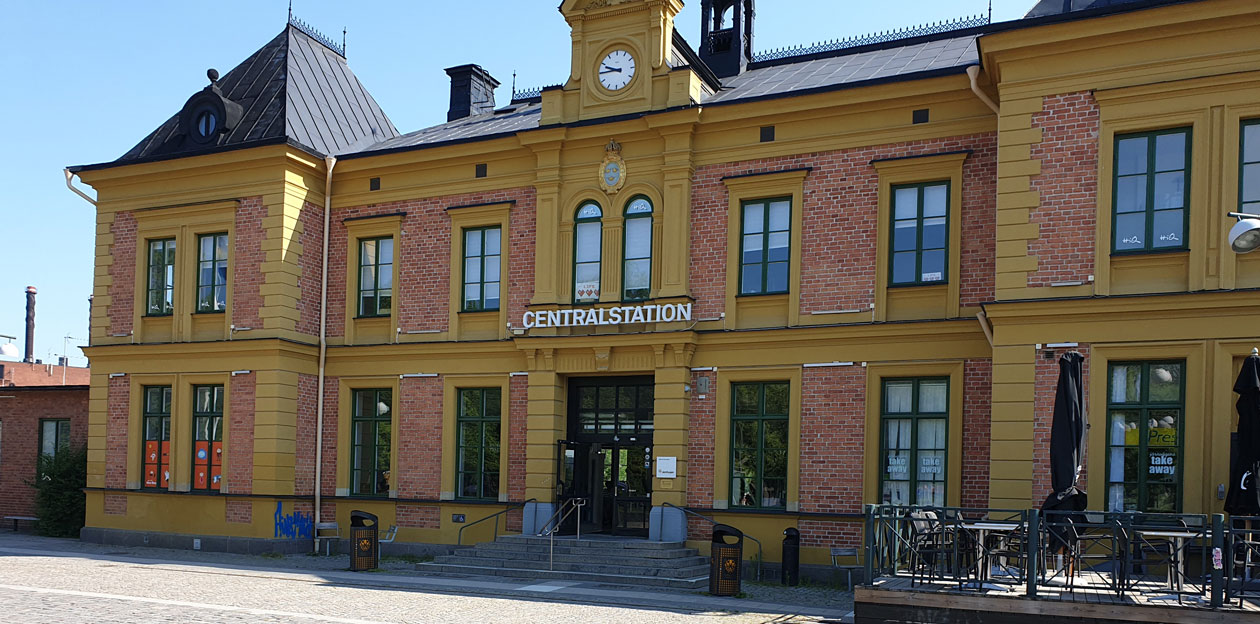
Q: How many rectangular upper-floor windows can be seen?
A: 8